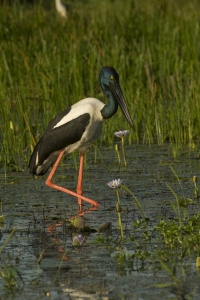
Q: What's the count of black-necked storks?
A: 1